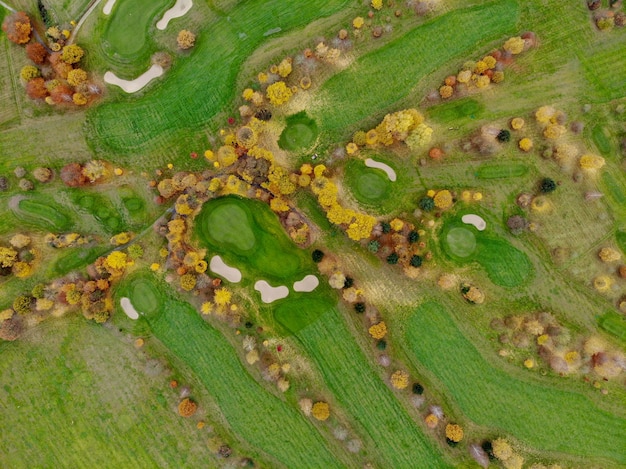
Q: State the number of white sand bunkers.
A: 9